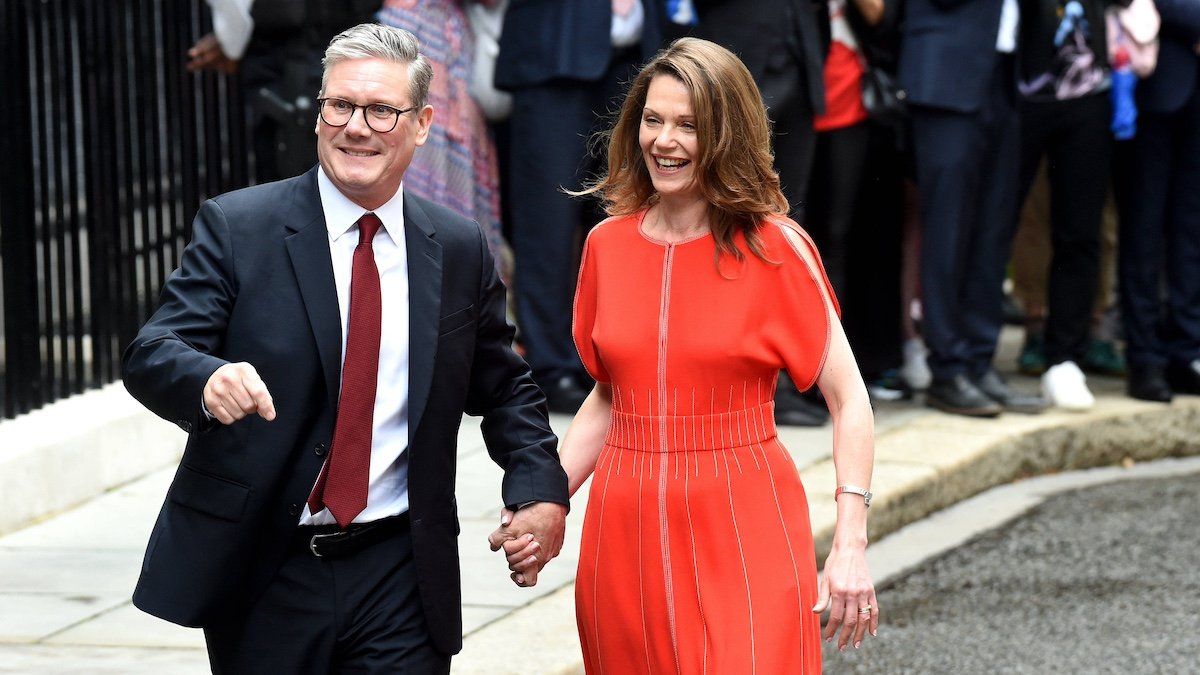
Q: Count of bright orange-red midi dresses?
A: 1